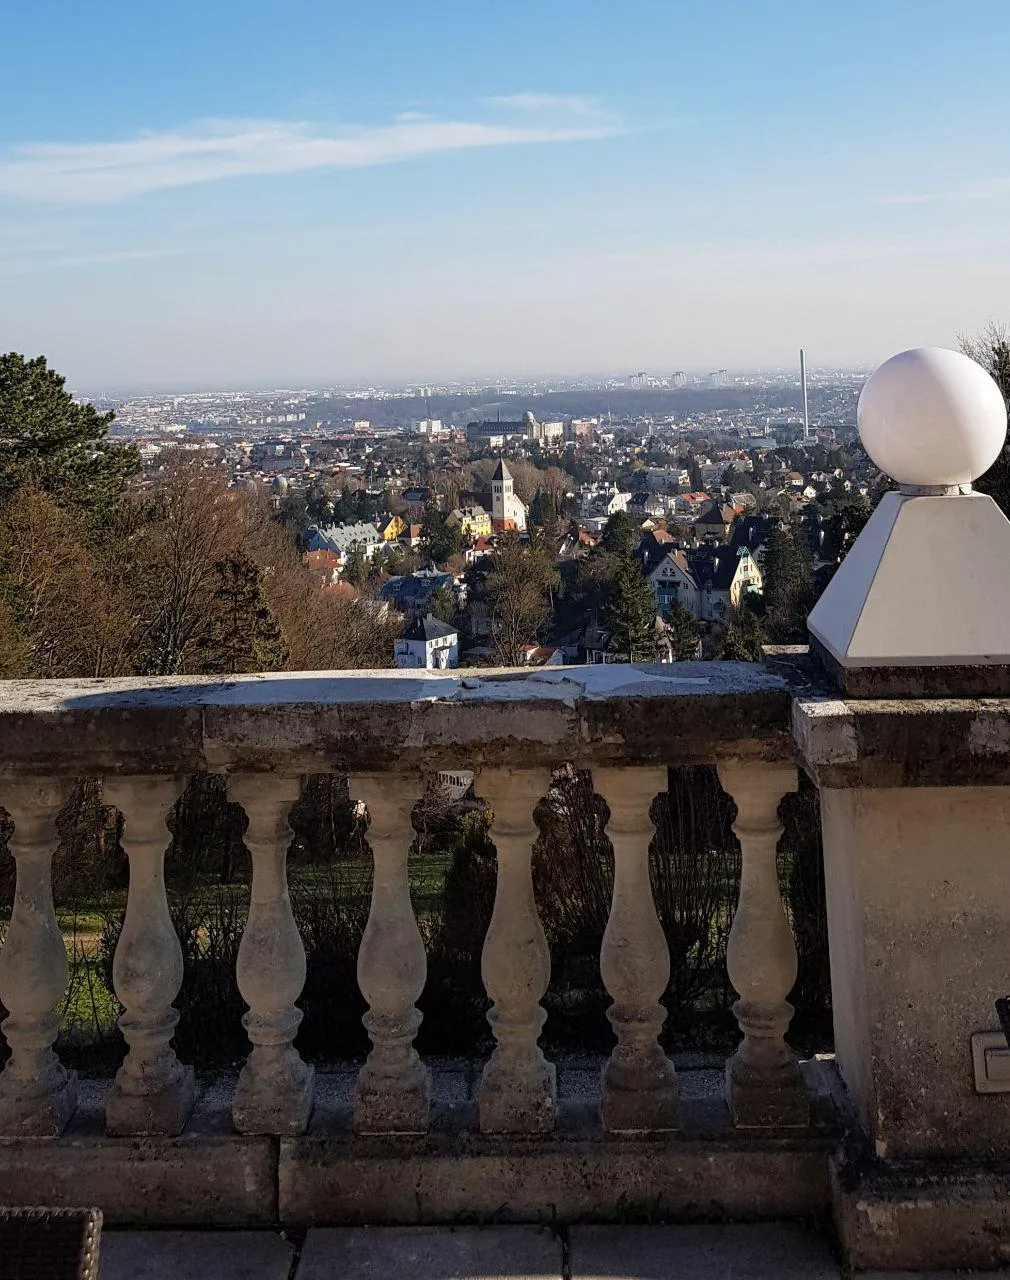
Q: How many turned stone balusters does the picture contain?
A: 7